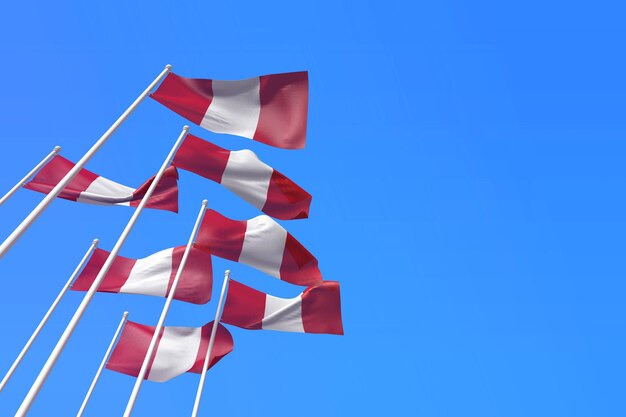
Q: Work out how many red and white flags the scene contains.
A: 7